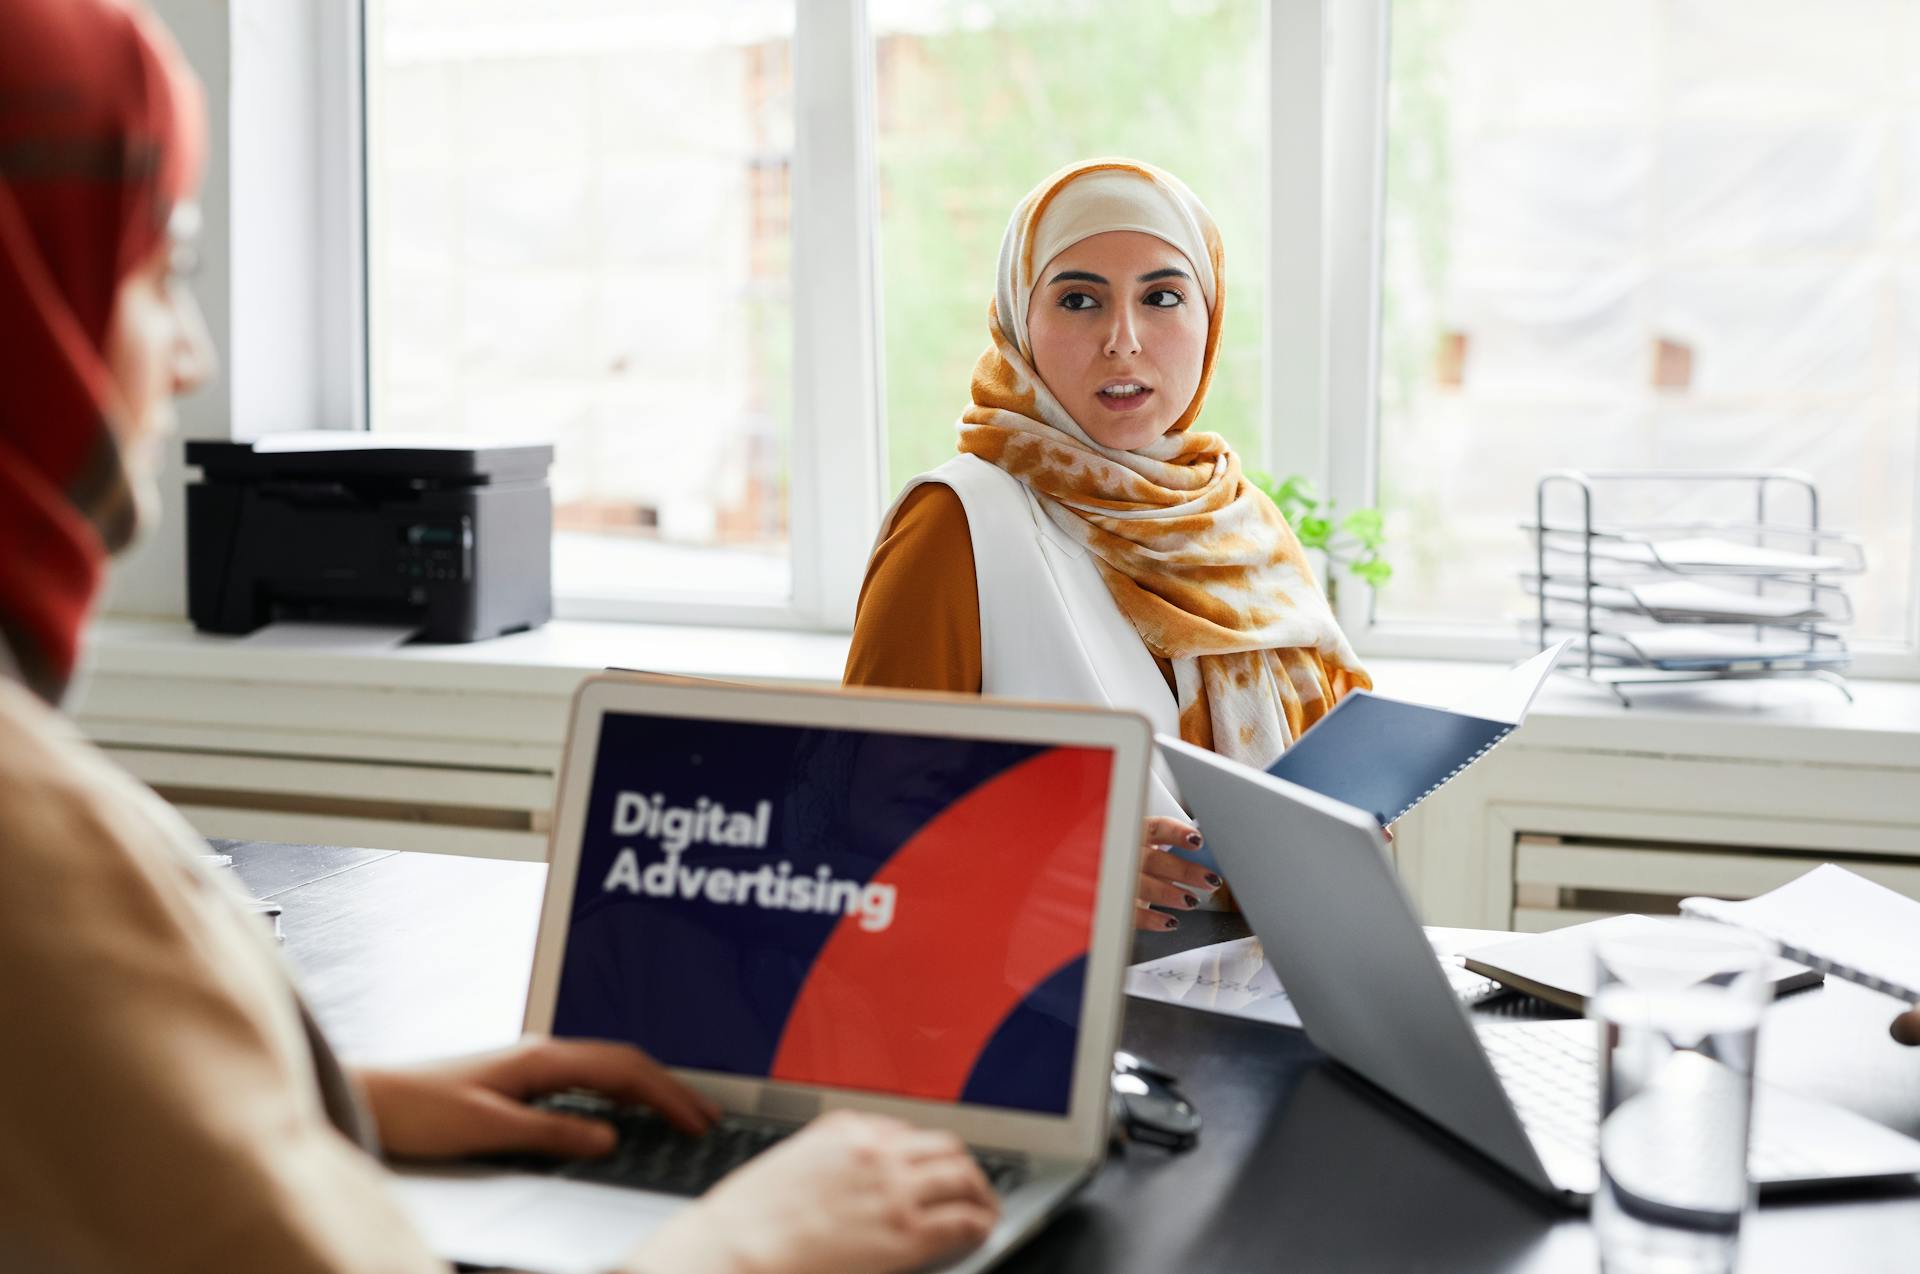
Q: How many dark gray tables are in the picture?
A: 1